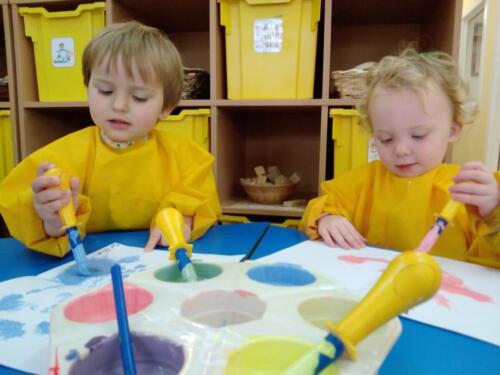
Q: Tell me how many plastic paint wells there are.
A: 7